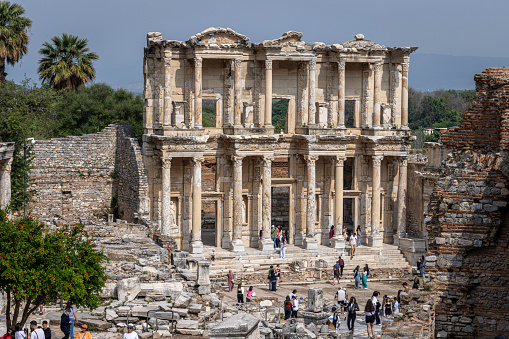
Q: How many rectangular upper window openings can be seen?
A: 3